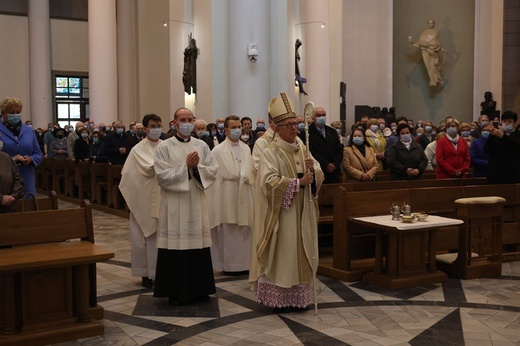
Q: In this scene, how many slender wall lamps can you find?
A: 2